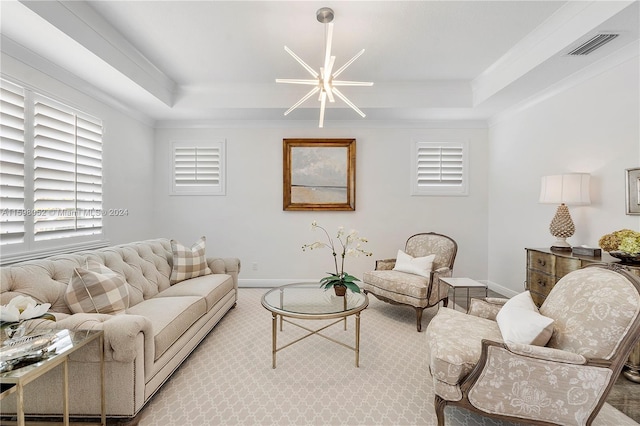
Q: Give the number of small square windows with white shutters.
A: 2